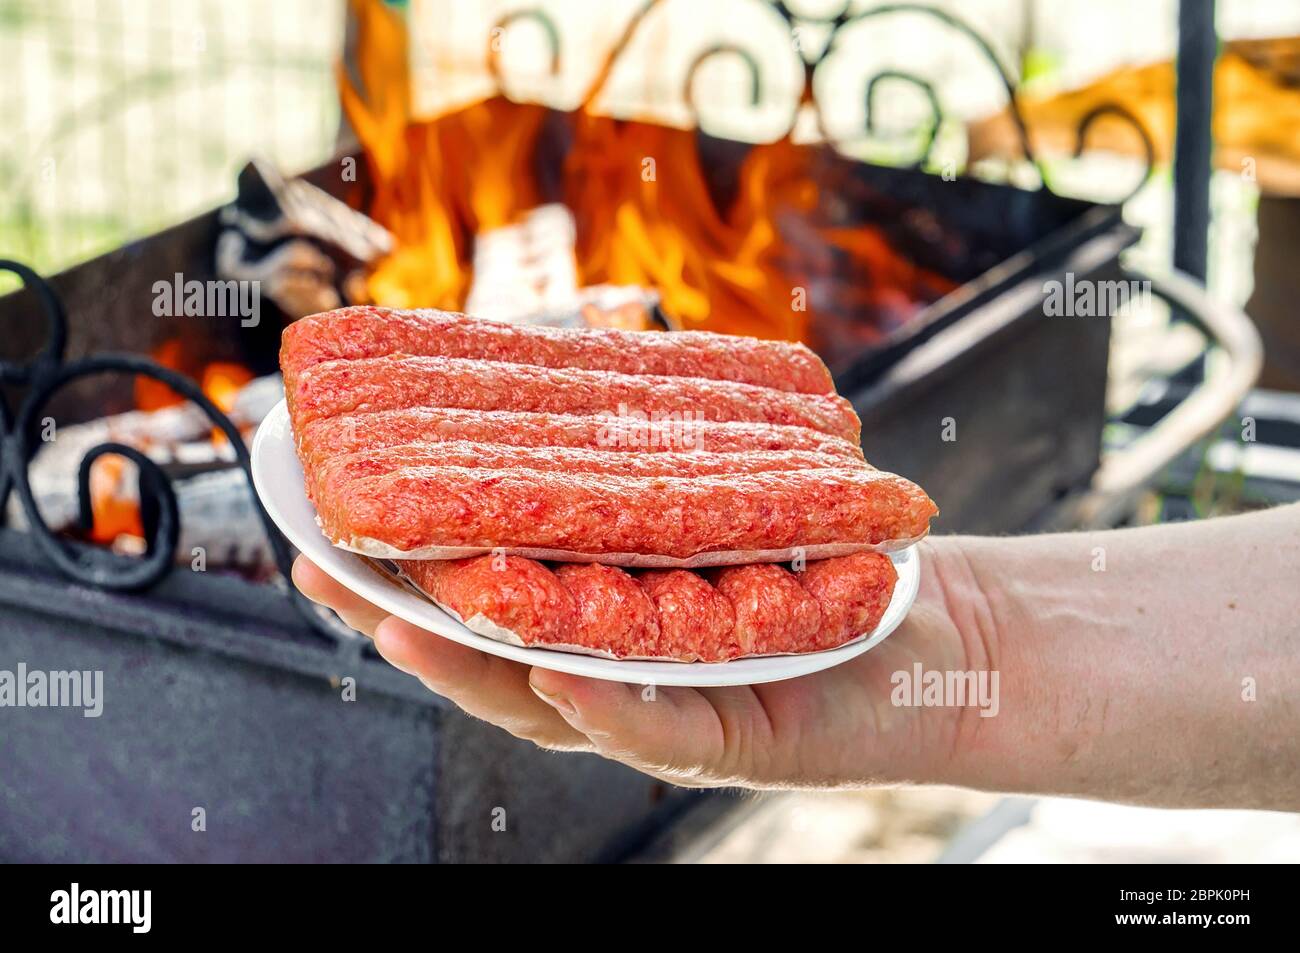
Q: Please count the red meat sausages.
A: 10